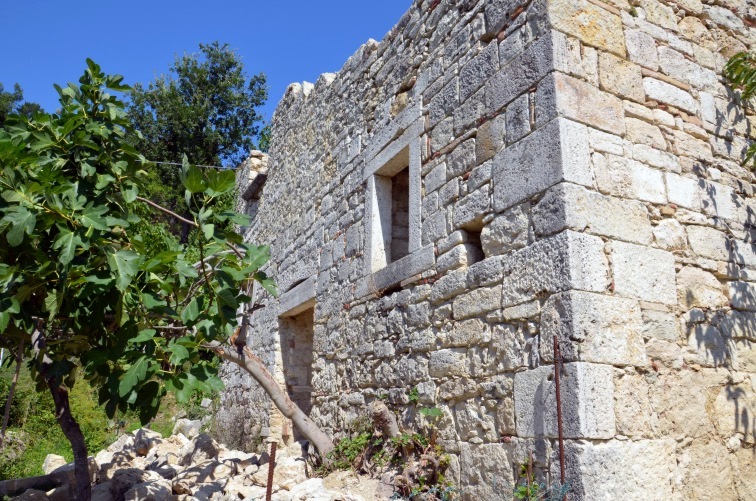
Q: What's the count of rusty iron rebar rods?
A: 2